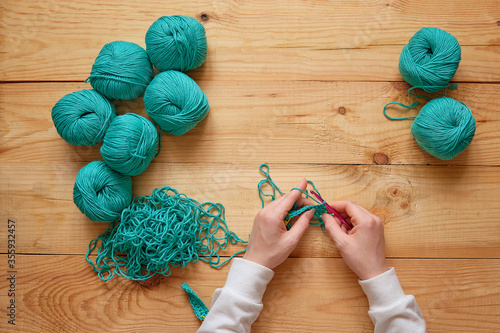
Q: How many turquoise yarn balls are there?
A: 8